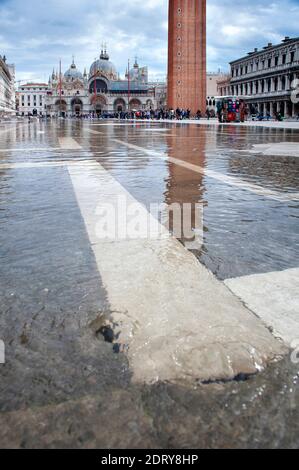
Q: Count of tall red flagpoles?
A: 3